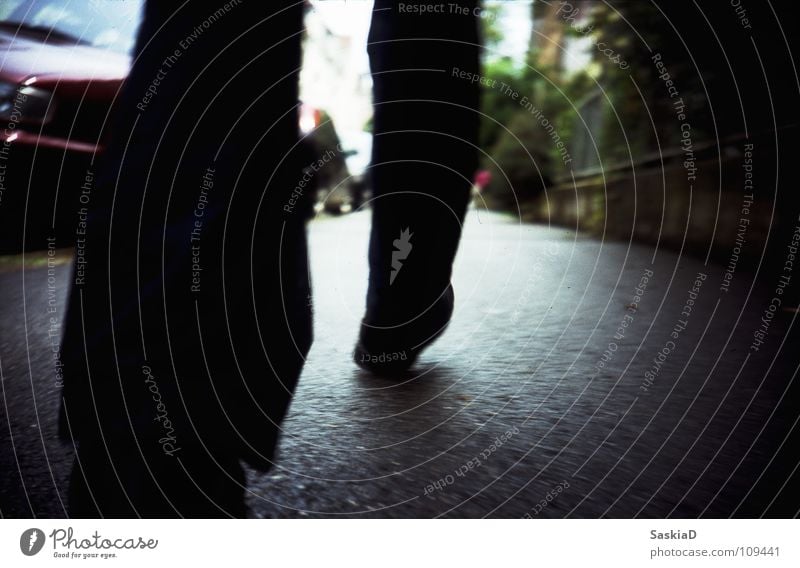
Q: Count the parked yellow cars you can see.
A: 0